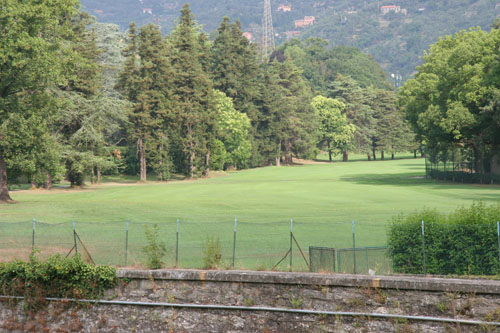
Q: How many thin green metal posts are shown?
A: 9